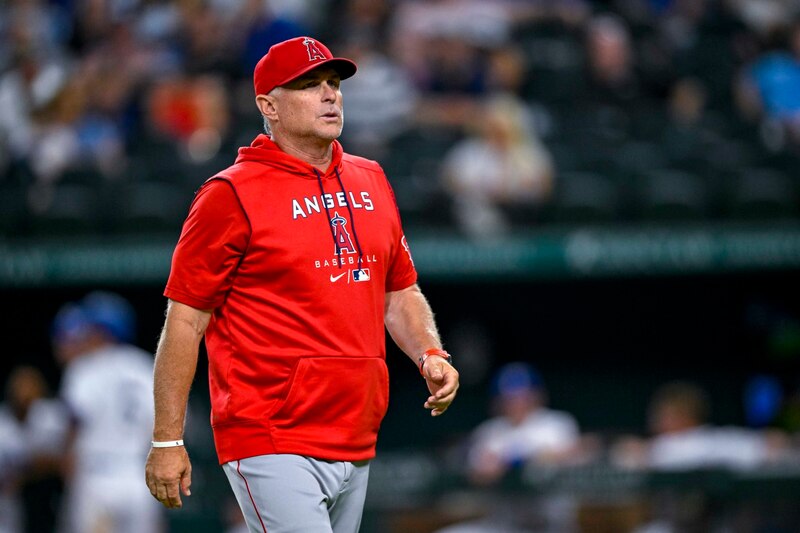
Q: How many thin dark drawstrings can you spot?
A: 2